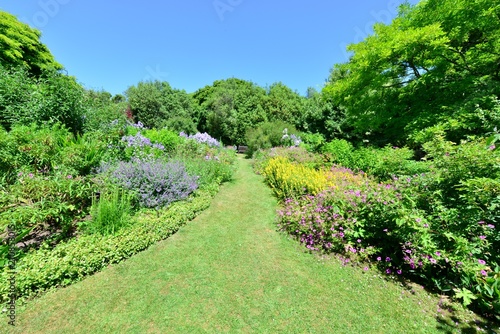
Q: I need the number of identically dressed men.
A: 0